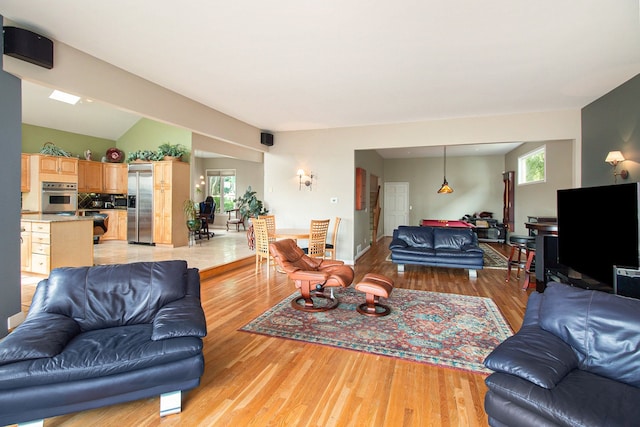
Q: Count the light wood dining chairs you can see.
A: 4